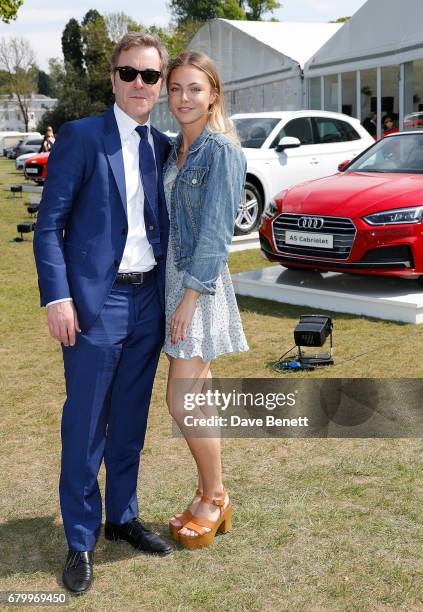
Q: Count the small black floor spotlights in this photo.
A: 4